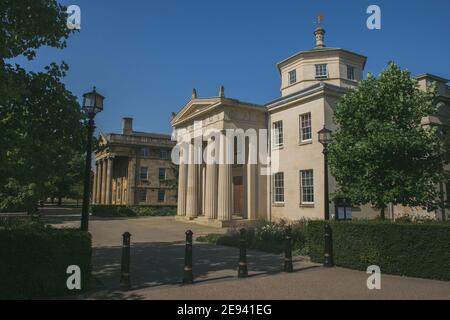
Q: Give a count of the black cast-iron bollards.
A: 5